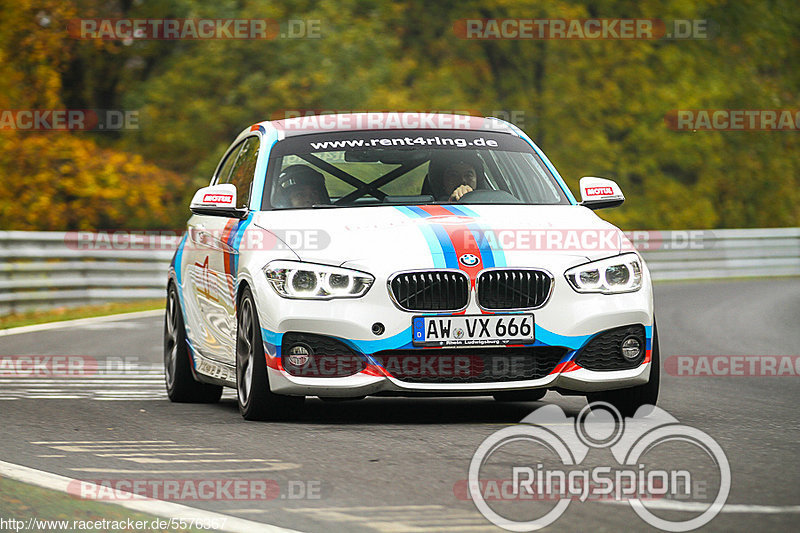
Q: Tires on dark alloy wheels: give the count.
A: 2